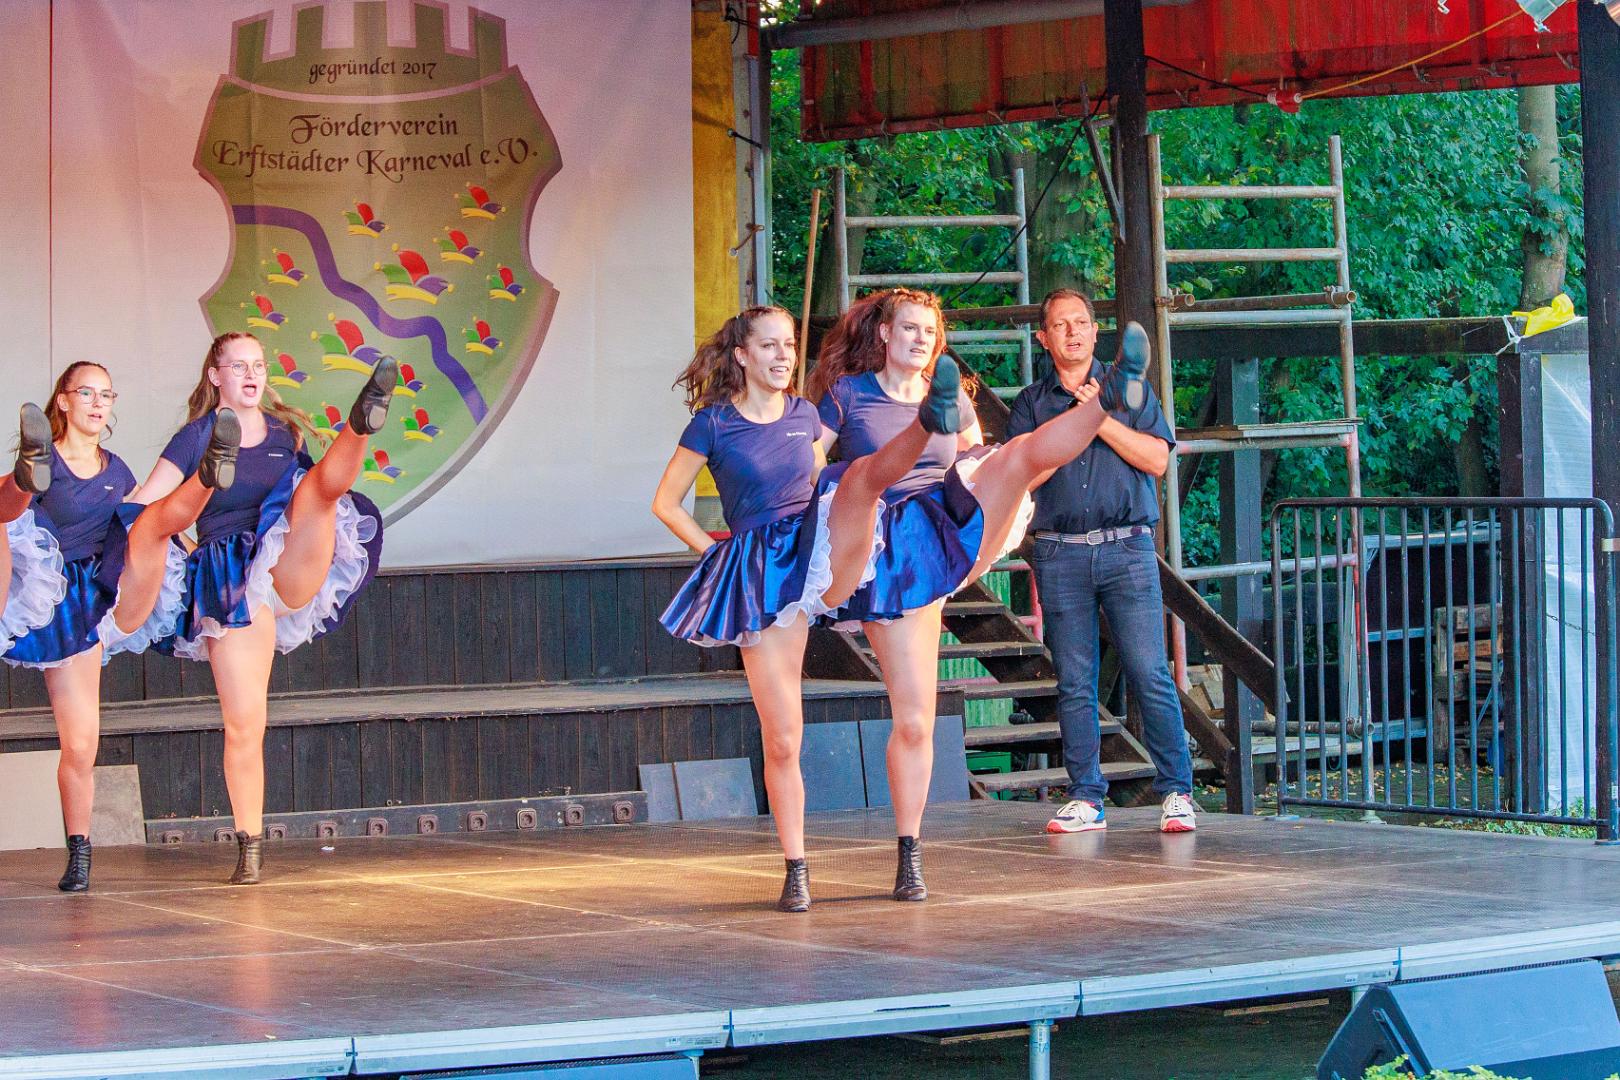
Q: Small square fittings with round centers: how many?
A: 10